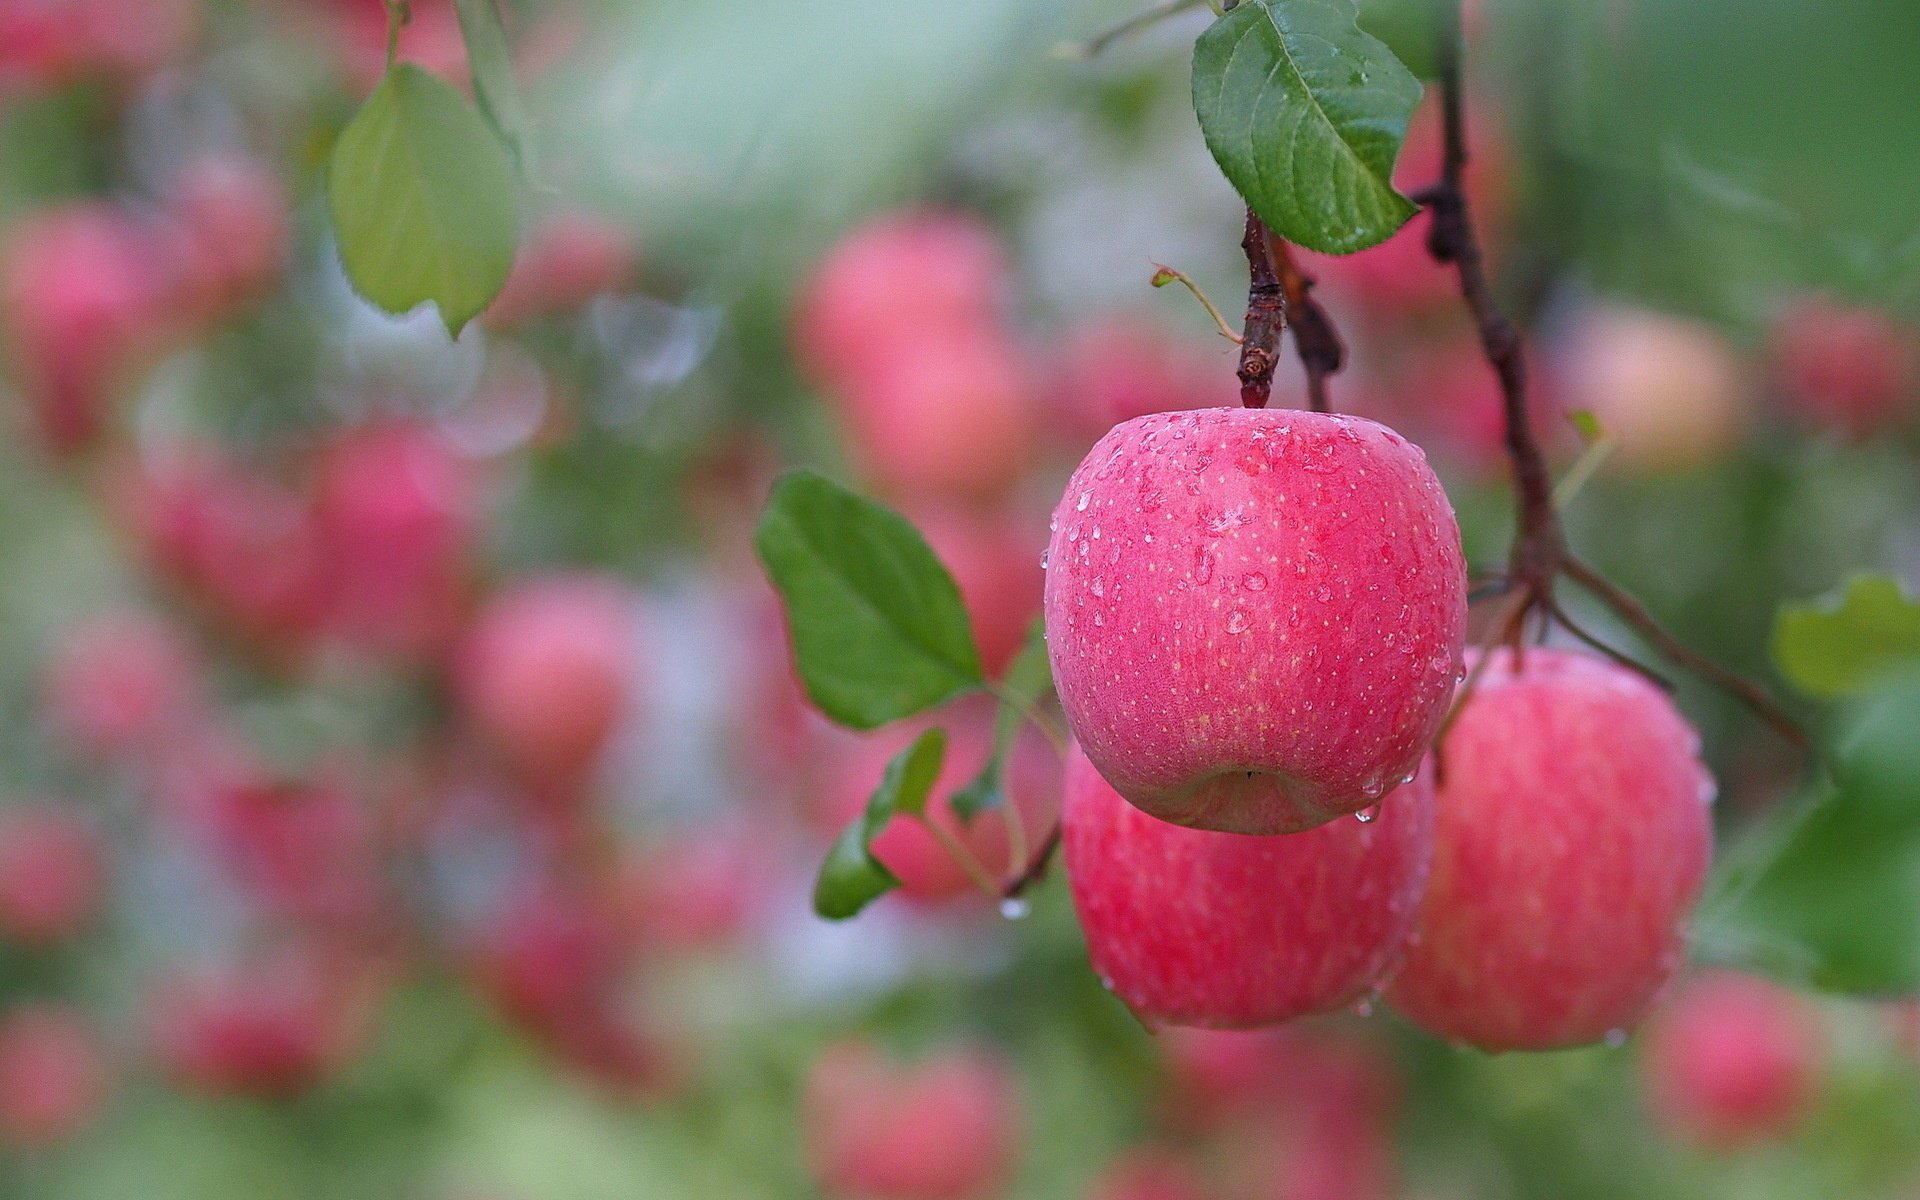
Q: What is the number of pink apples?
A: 3